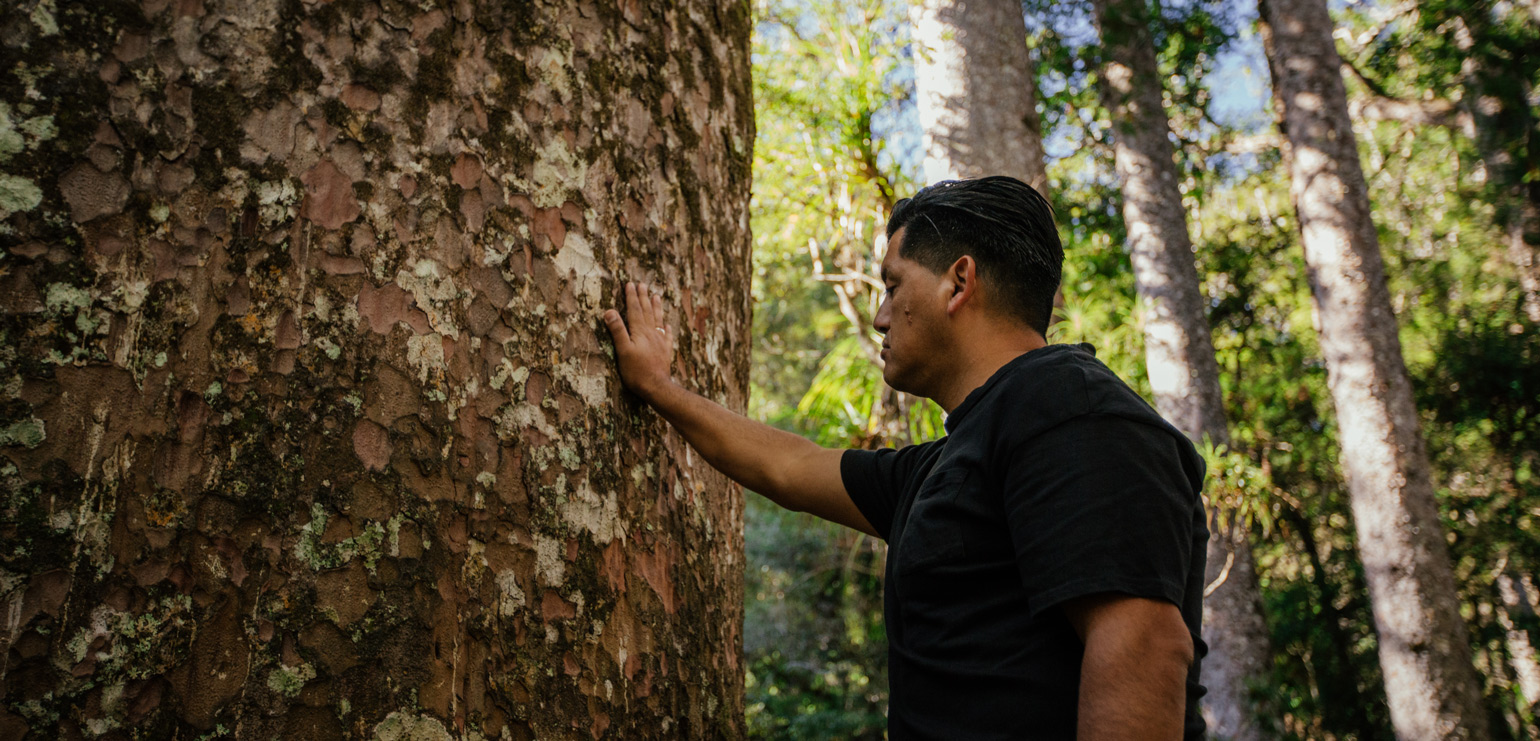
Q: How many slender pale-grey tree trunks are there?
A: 3